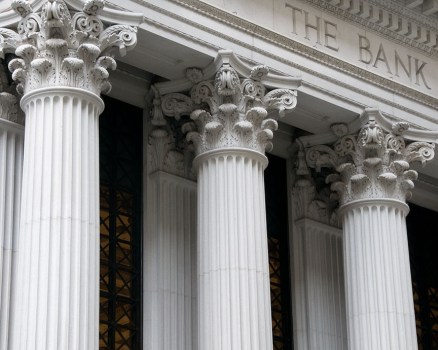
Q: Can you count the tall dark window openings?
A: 3